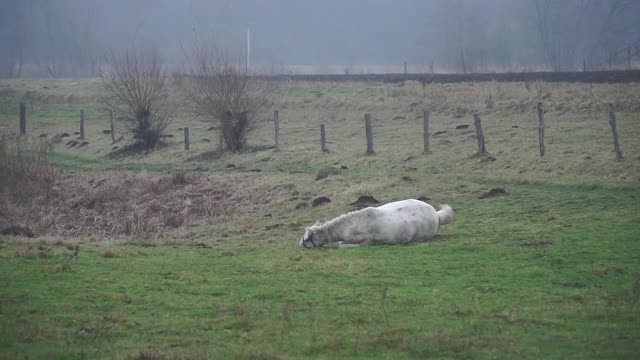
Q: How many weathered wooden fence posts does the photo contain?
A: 11